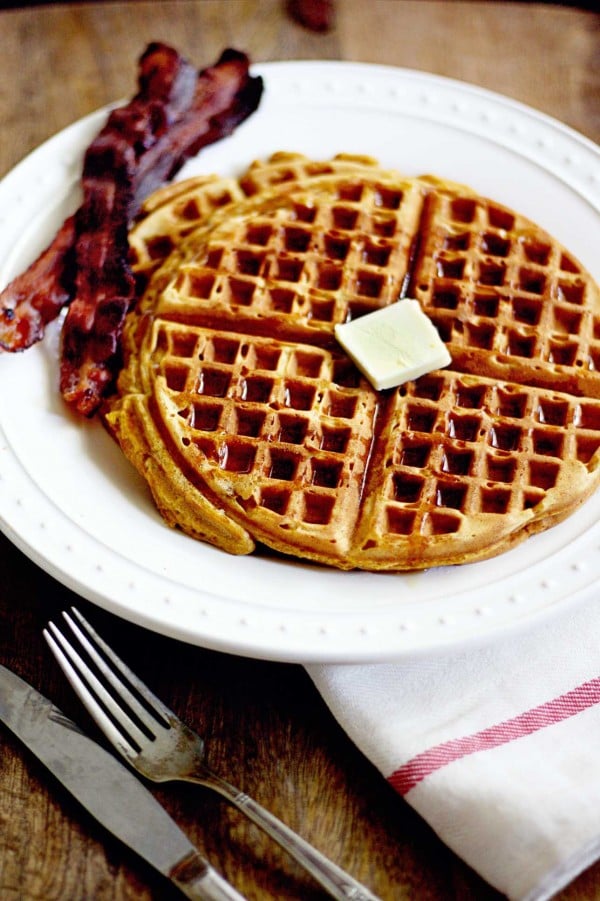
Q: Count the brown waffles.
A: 2